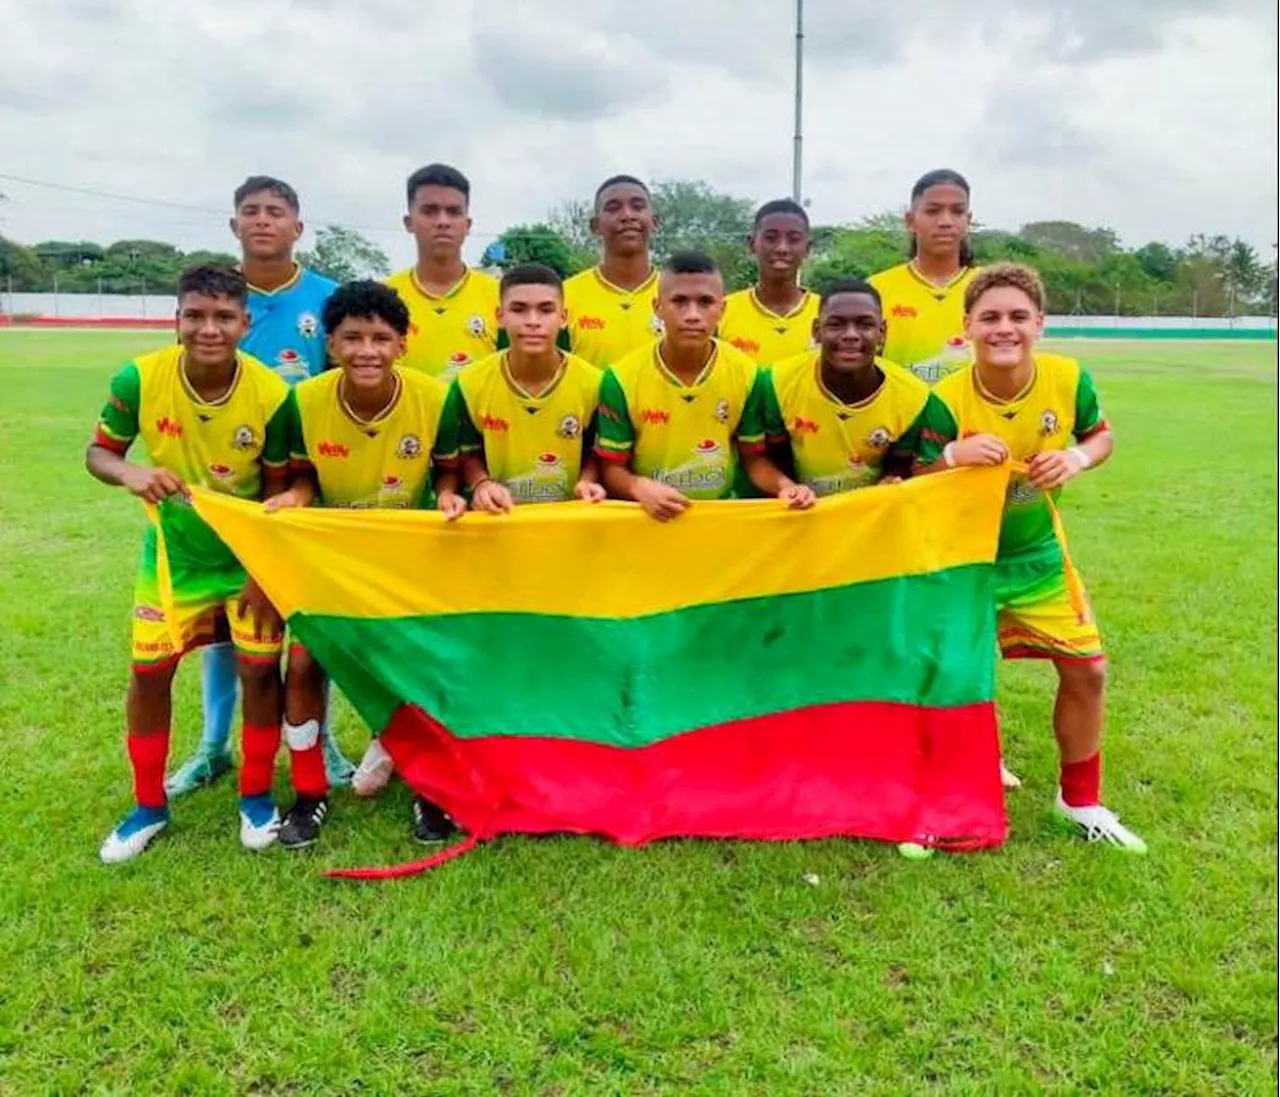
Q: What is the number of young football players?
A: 11